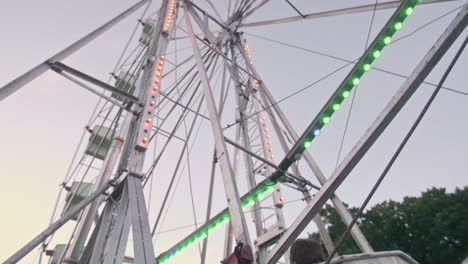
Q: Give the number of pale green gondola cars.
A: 5